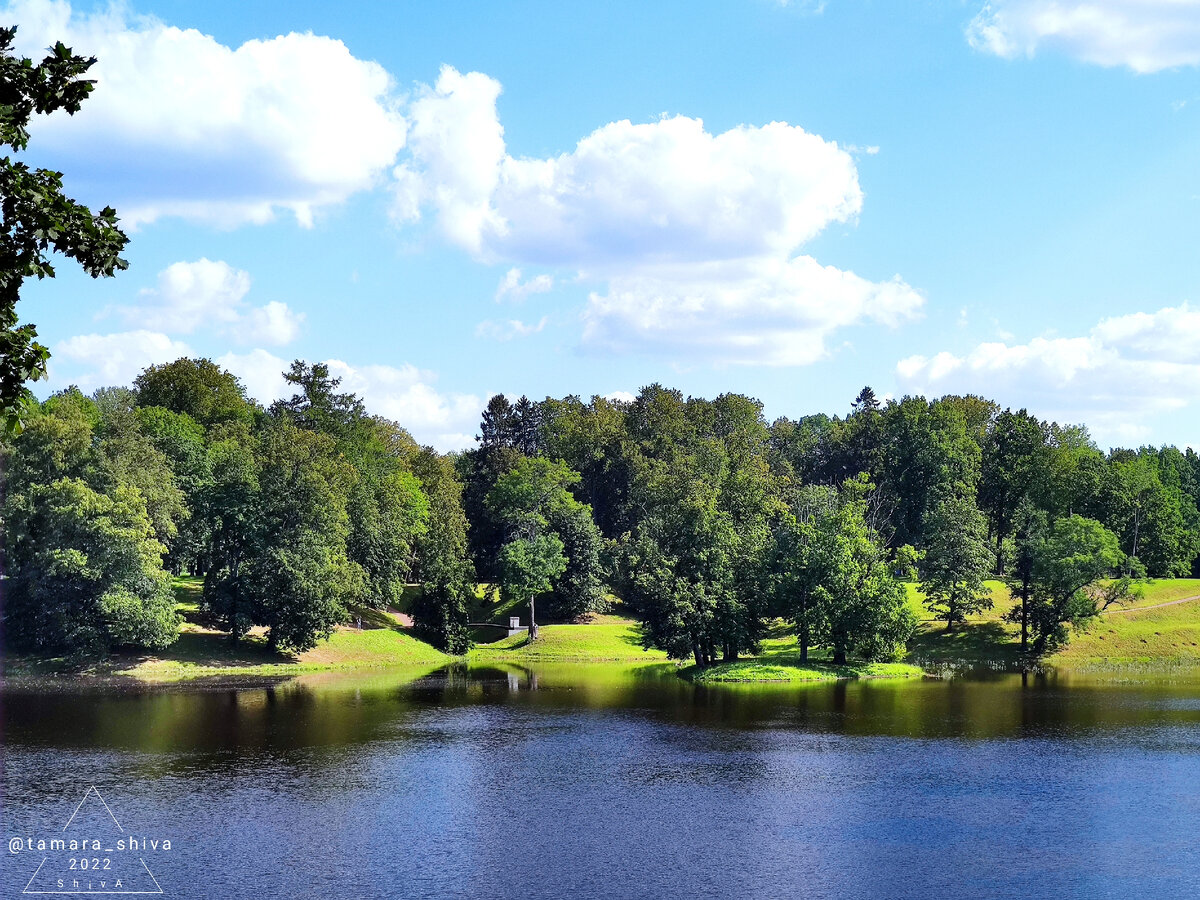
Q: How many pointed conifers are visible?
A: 3